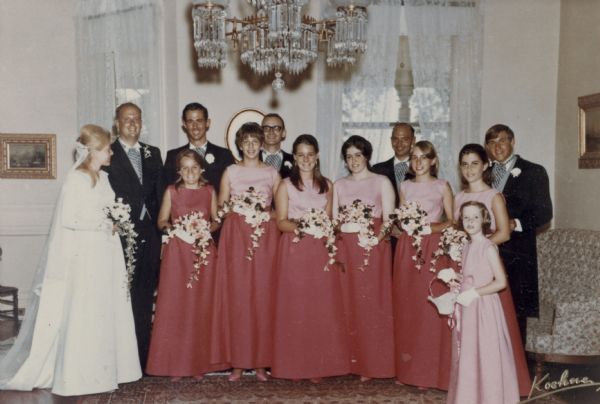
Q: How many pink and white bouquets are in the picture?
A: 6